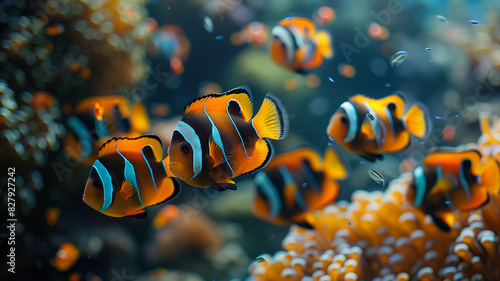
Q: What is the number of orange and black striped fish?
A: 7